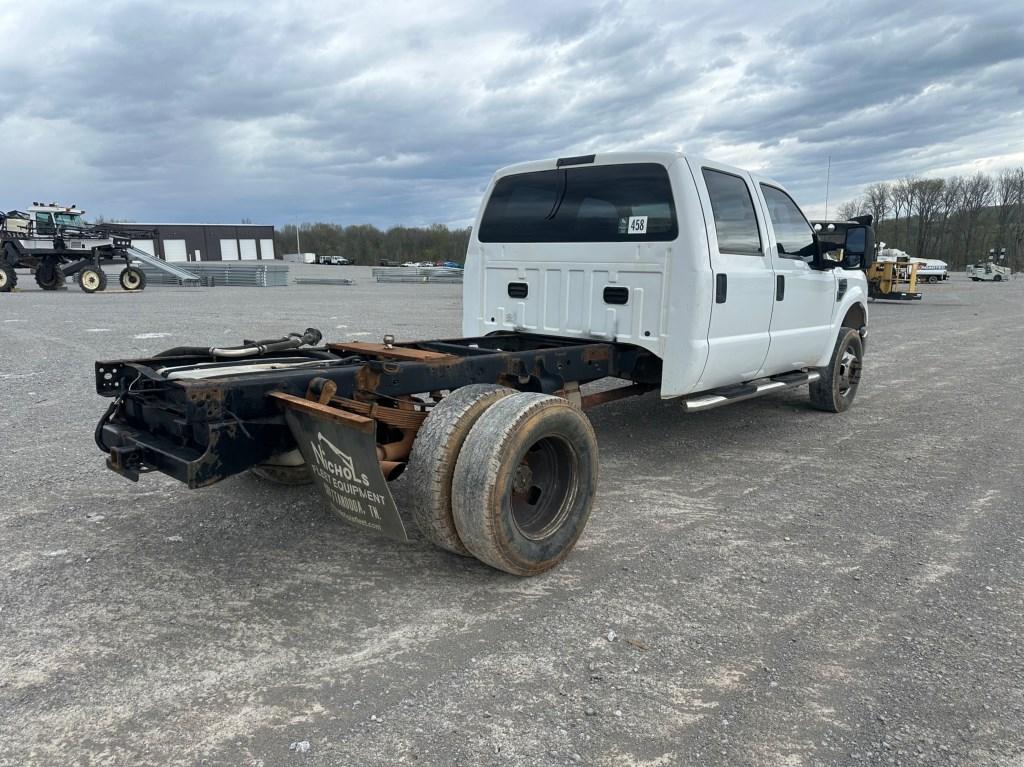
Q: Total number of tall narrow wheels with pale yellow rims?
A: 3